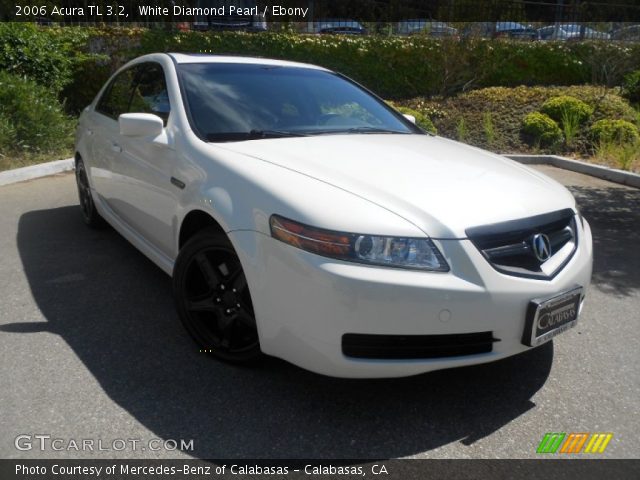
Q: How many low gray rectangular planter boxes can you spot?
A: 0